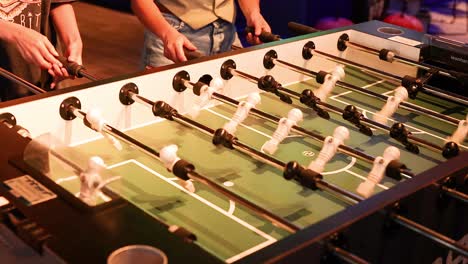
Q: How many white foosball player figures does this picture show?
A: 11